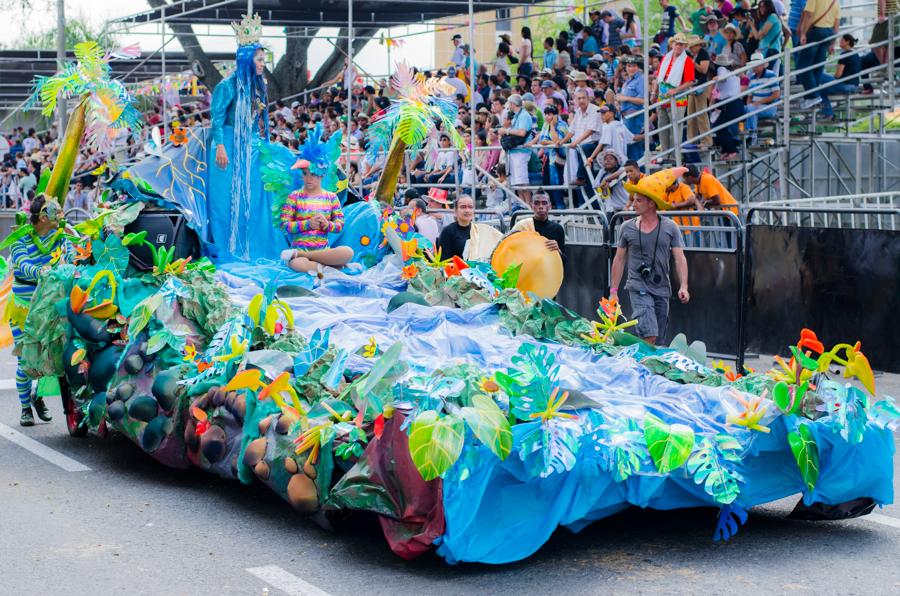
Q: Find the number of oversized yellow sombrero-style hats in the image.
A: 1